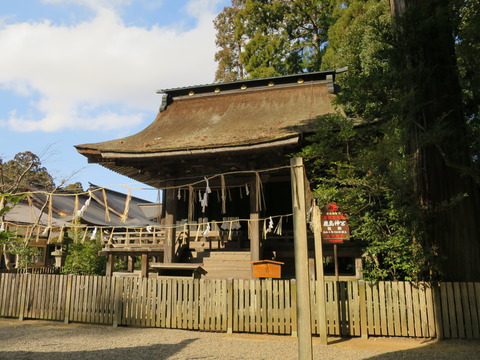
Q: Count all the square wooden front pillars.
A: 2